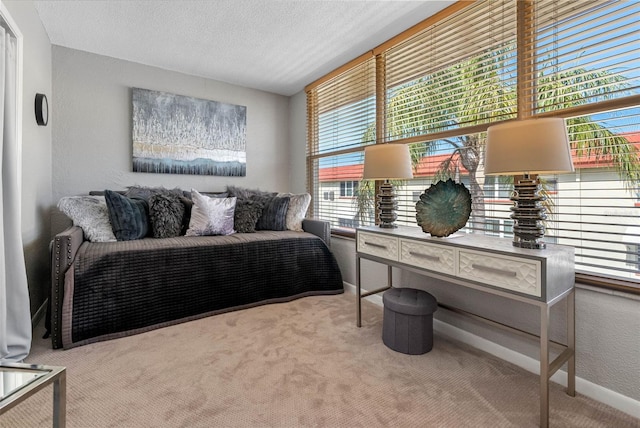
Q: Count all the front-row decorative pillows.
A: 7